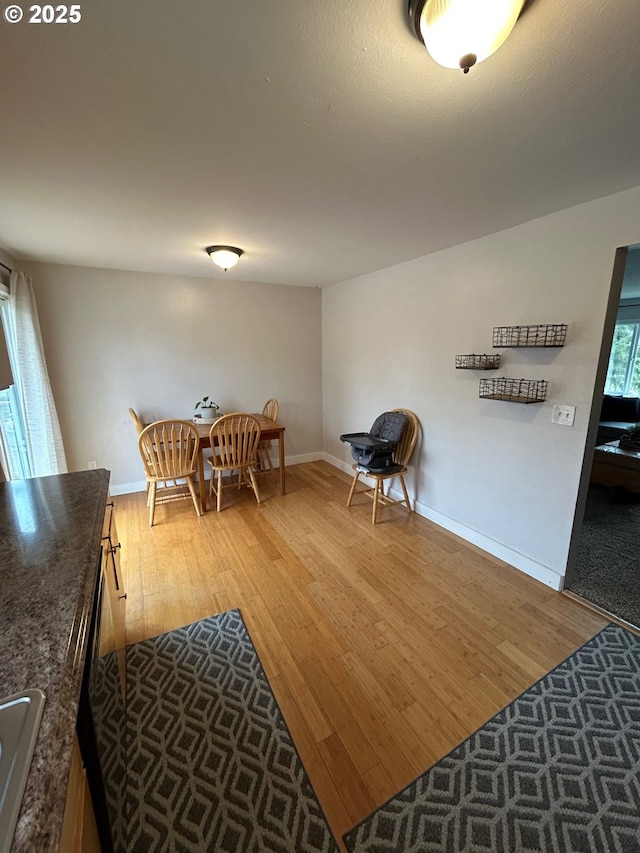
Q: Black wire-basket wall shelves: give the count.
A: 3